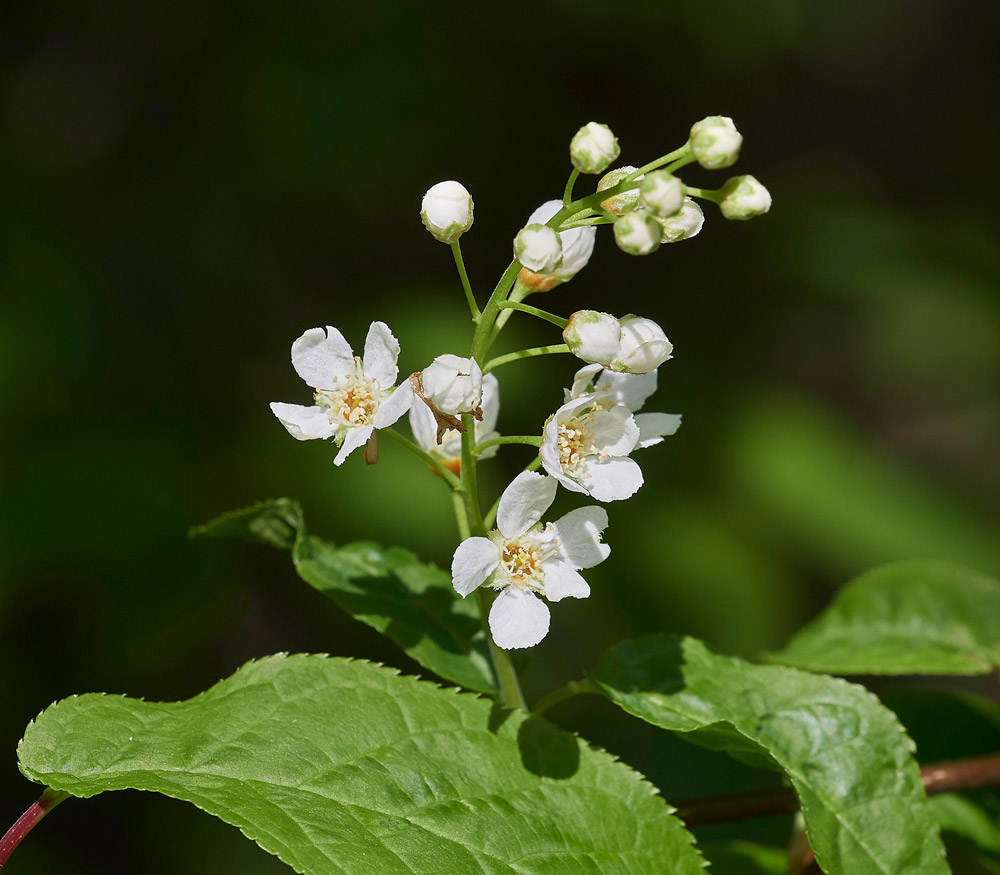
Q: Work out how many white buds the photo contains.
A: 12